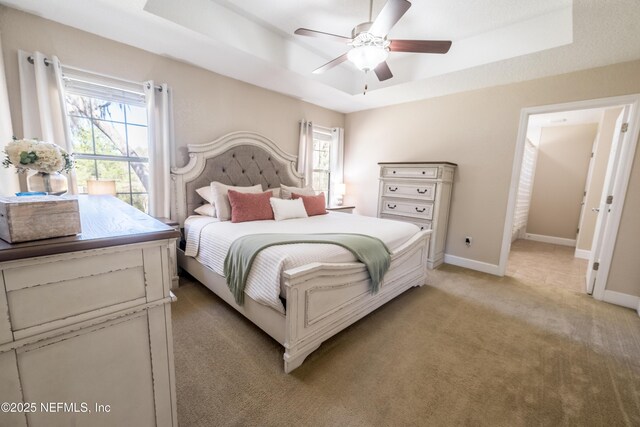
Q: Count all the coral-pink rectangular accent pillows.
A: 2